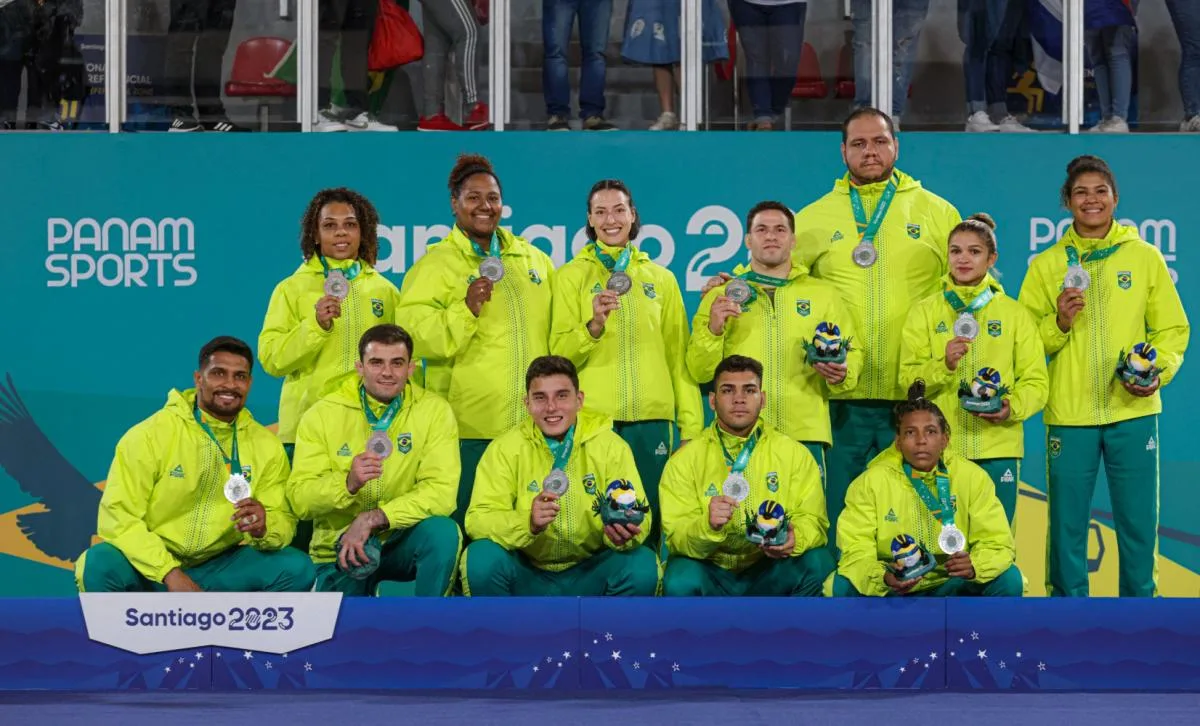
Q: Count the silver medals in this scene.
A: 12